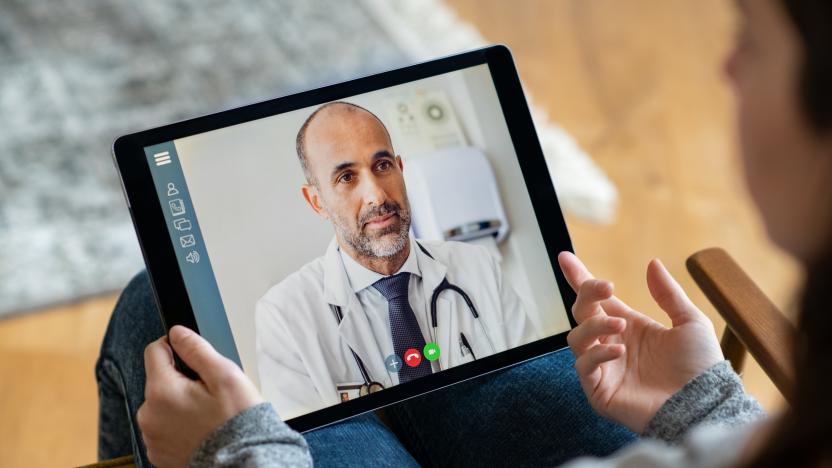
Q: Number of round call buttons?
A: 3